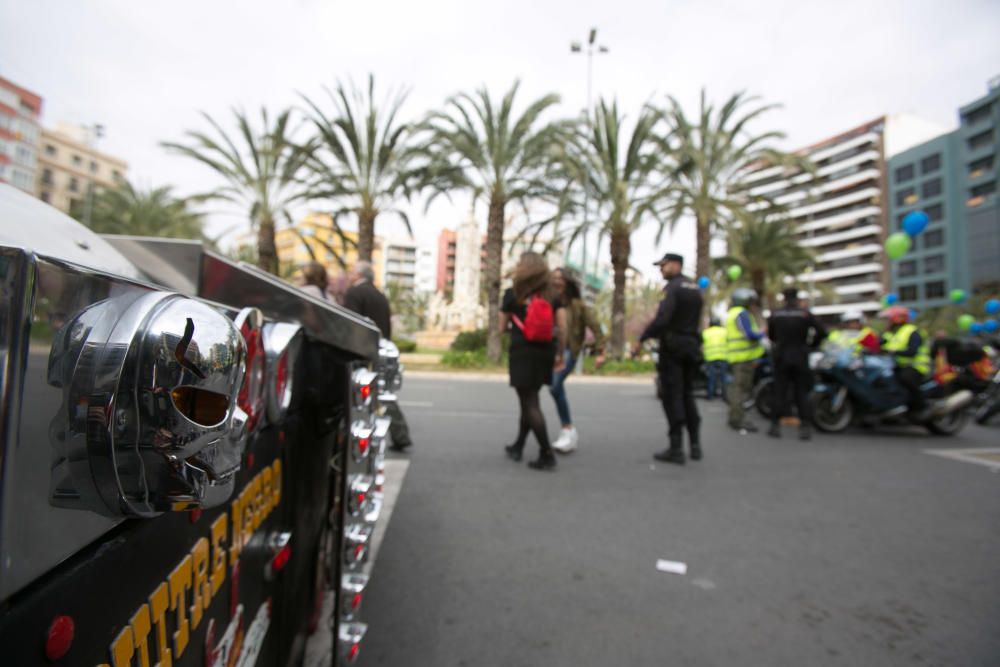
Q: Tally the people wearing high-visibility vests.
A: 4